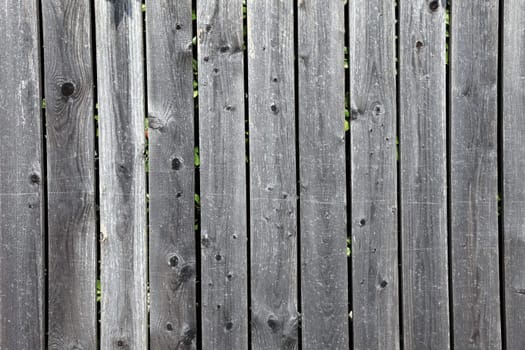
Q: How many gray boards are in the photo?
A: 11